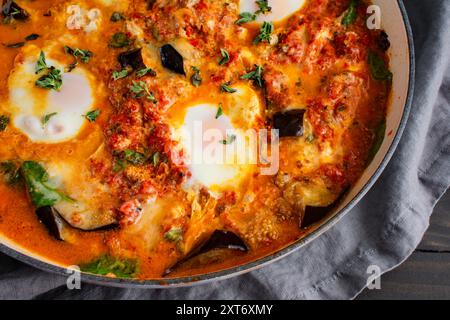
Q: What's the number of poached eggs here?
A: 3